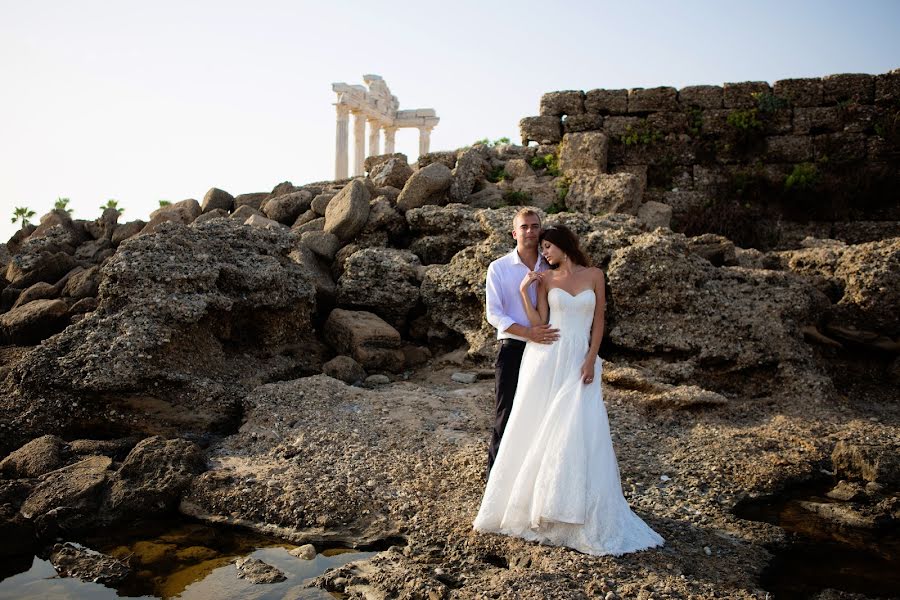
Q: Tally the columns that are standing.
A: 5